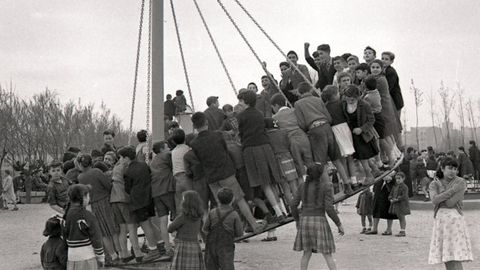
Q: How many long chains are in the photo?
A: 6